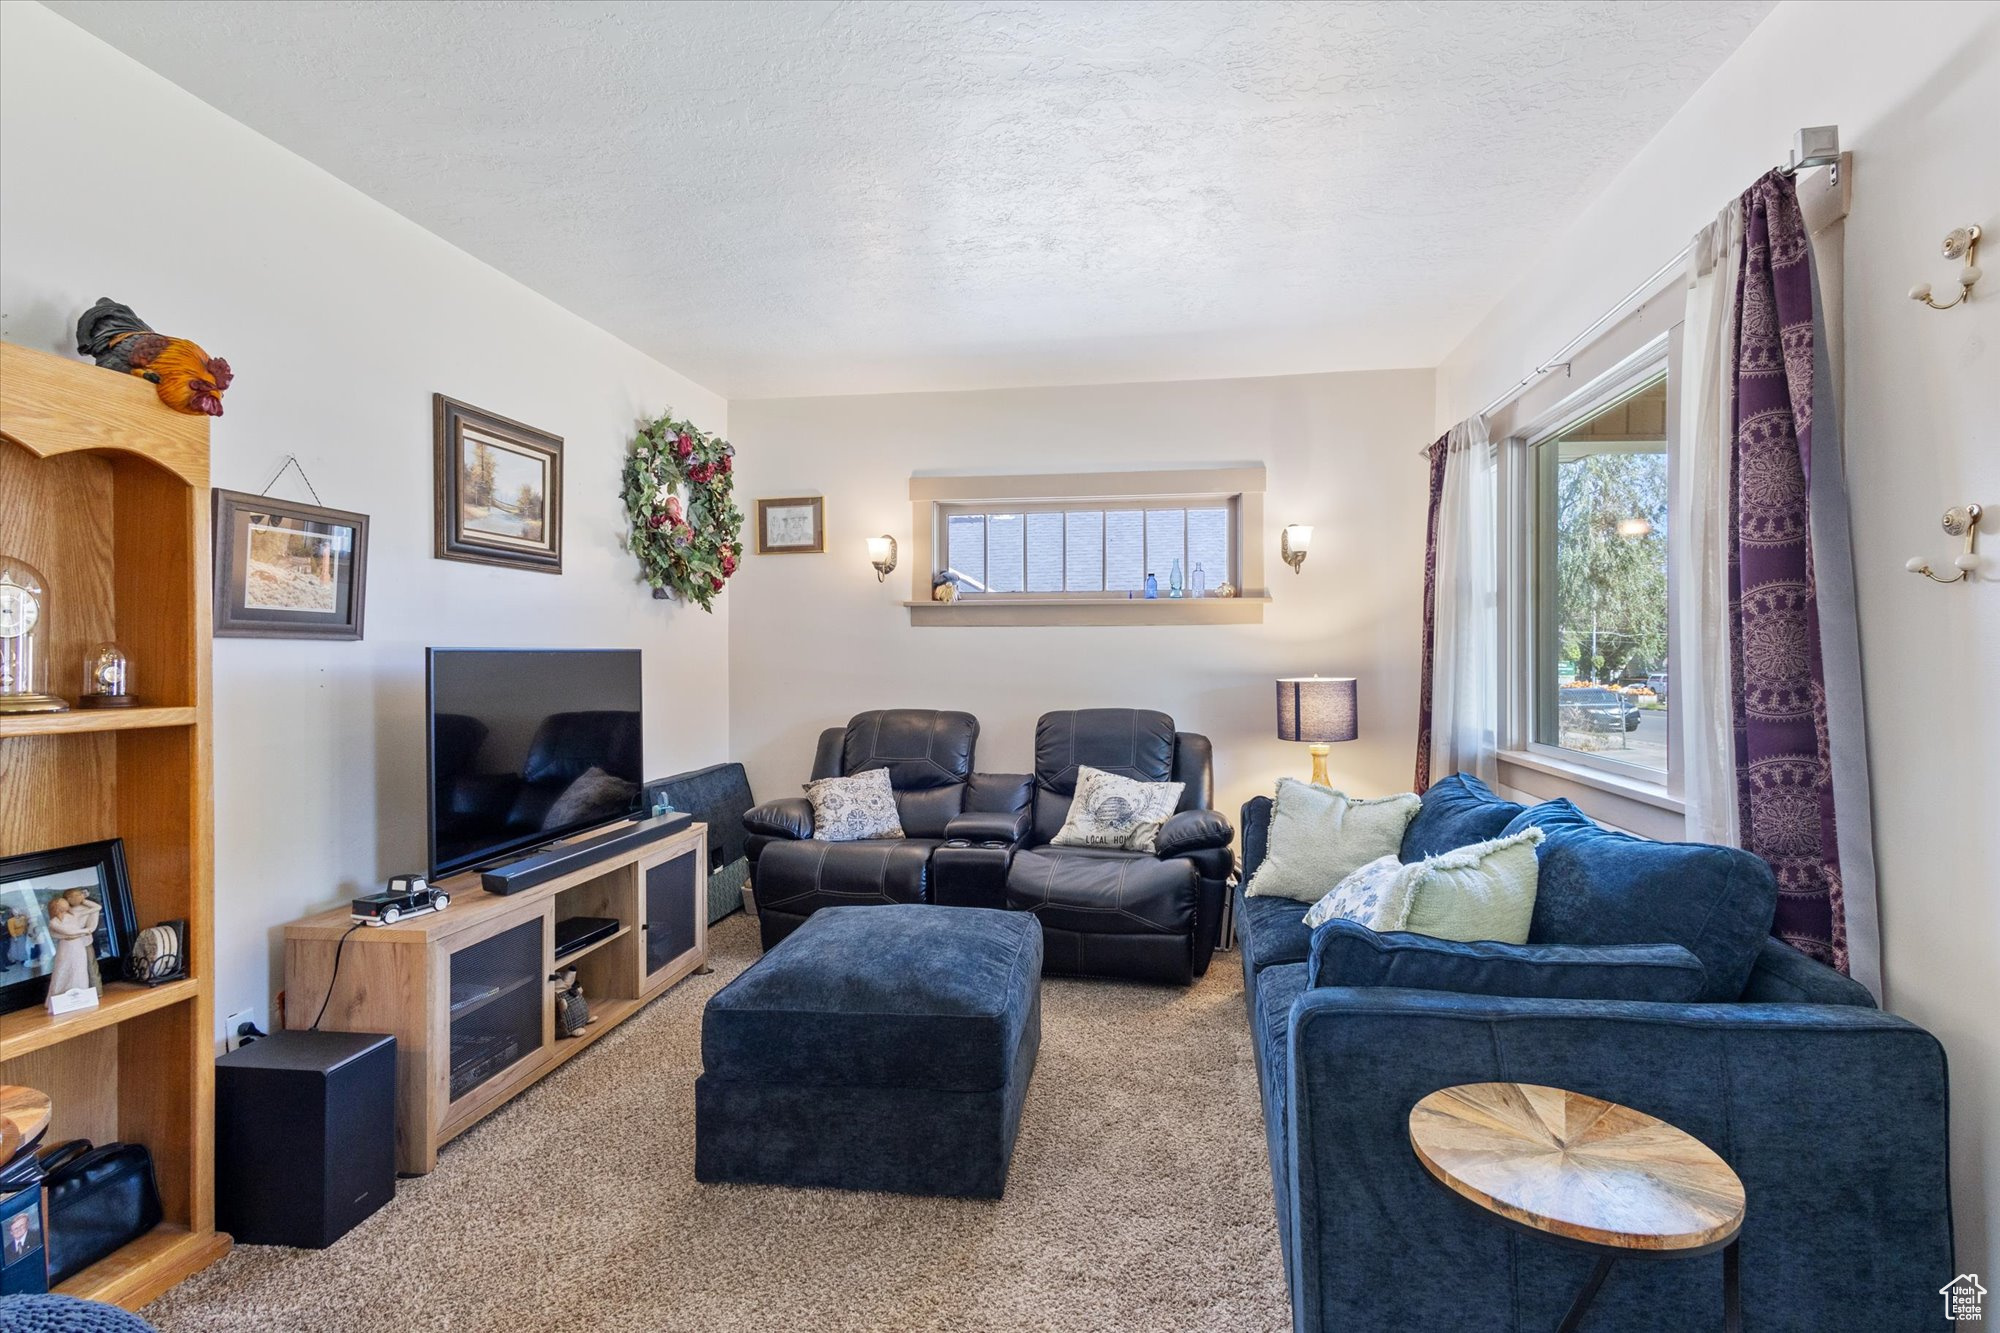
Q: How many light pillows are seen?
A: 5